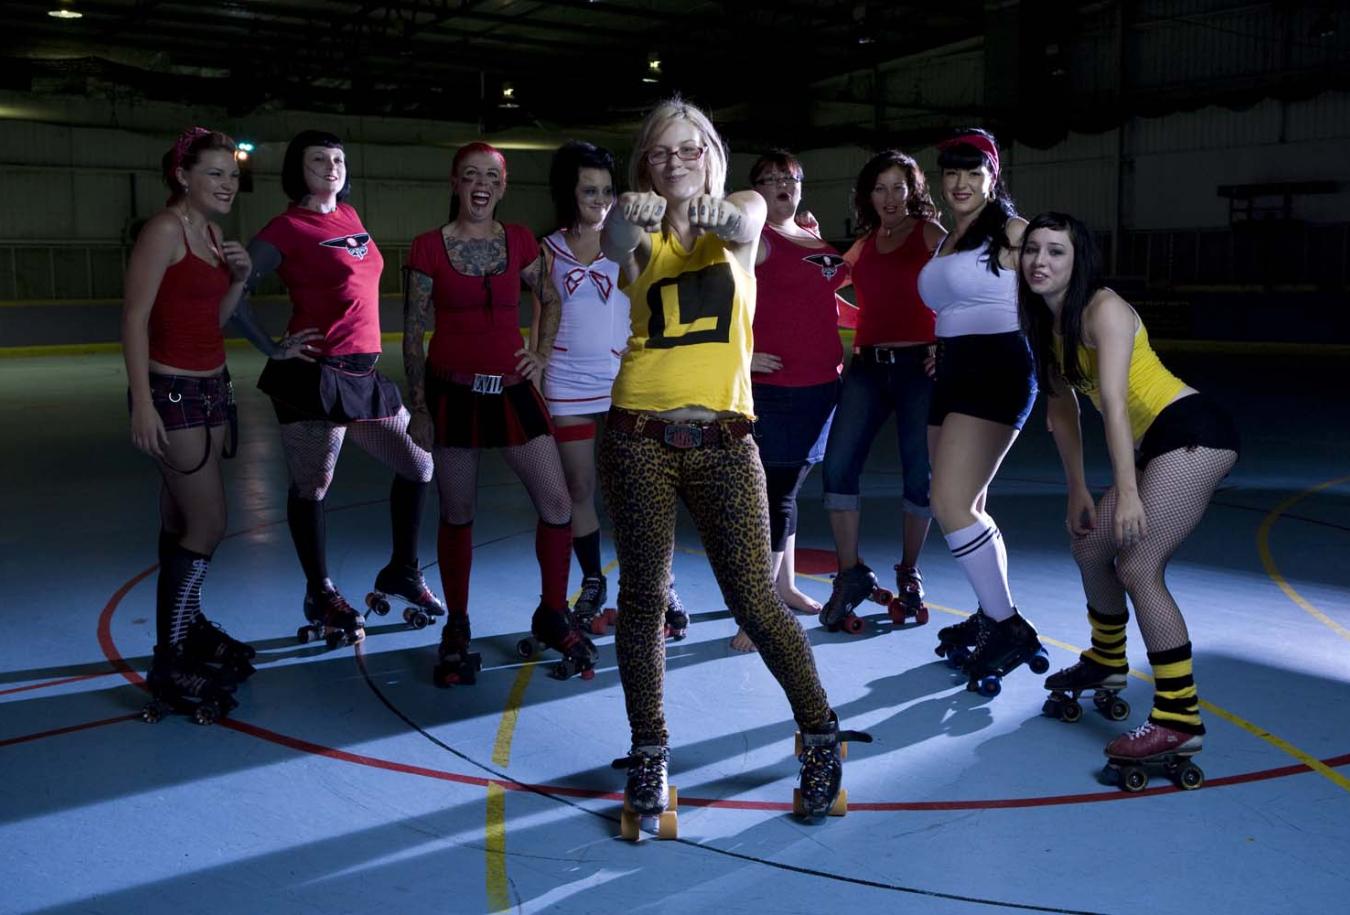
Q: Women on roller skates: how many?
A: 8